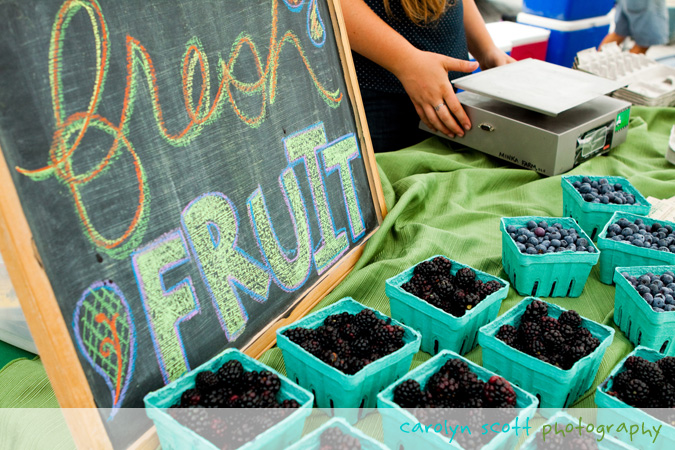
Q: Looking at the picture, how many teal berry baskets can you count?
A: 12